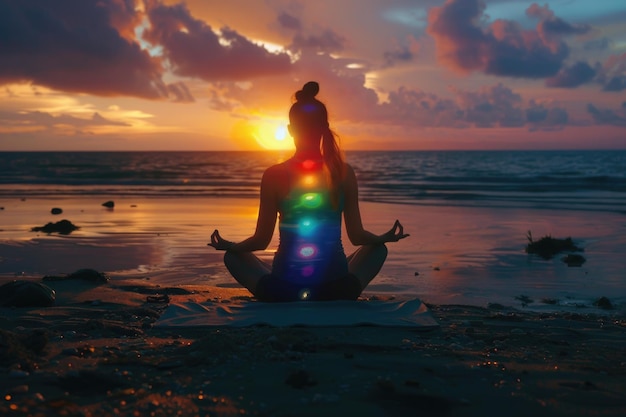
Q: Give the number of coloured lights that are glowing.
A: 7